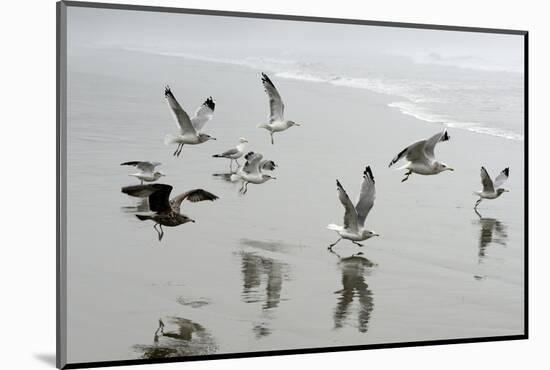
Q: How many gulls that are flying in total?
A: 8